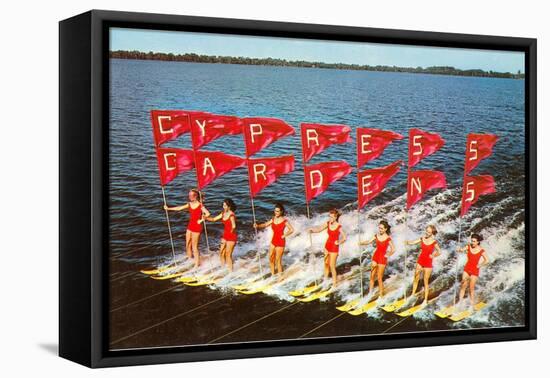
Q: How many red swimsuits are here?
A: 7